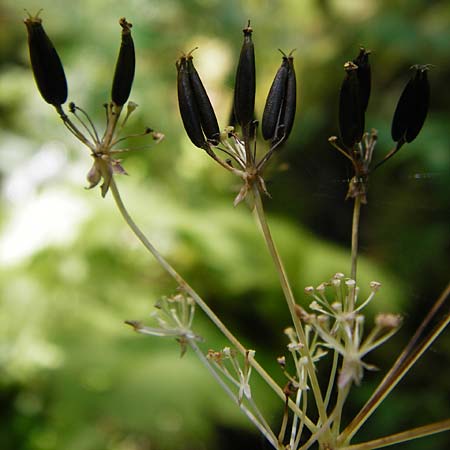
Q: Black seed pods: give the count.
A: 8